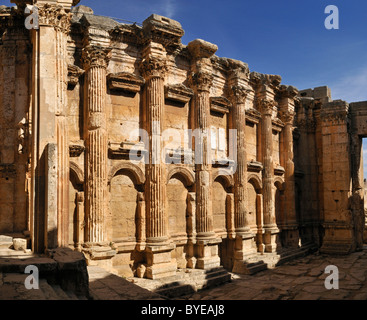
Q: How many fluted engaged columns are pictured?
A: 6